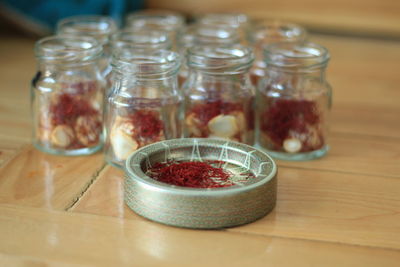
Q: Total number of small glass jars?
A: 10